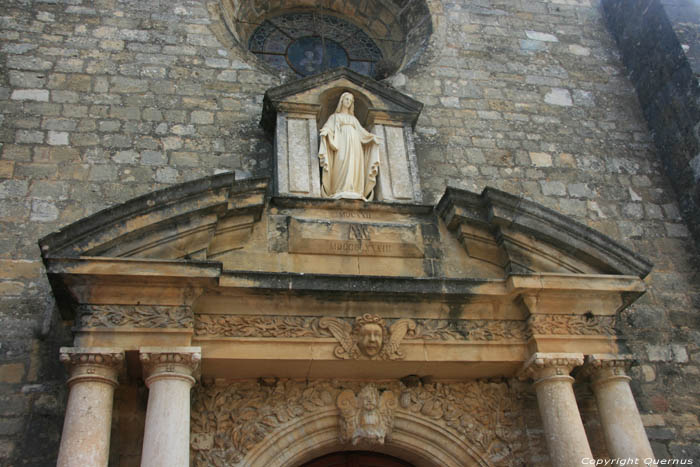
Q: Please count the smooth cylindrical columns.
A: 4